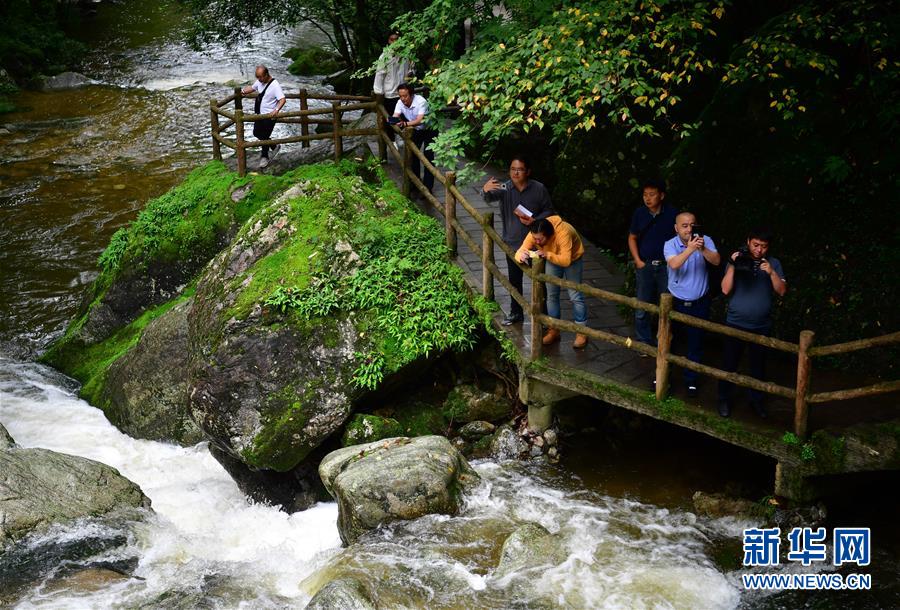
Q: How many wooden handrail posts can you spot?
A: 12